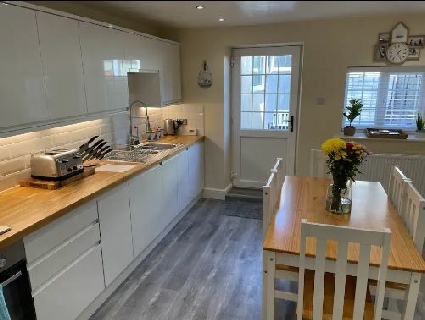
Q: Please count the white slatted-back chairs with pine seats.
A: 6